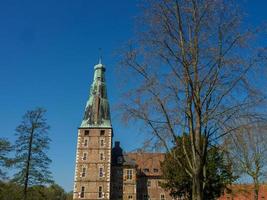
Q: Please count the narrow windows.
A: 8